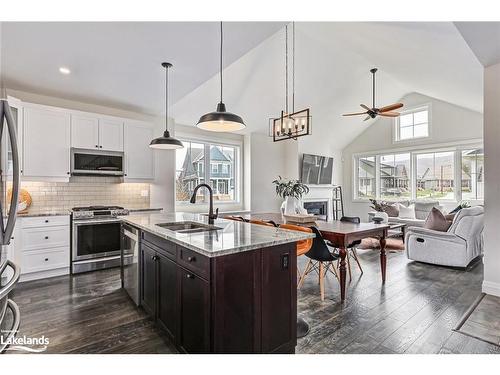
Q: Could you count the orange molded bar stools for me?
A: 3